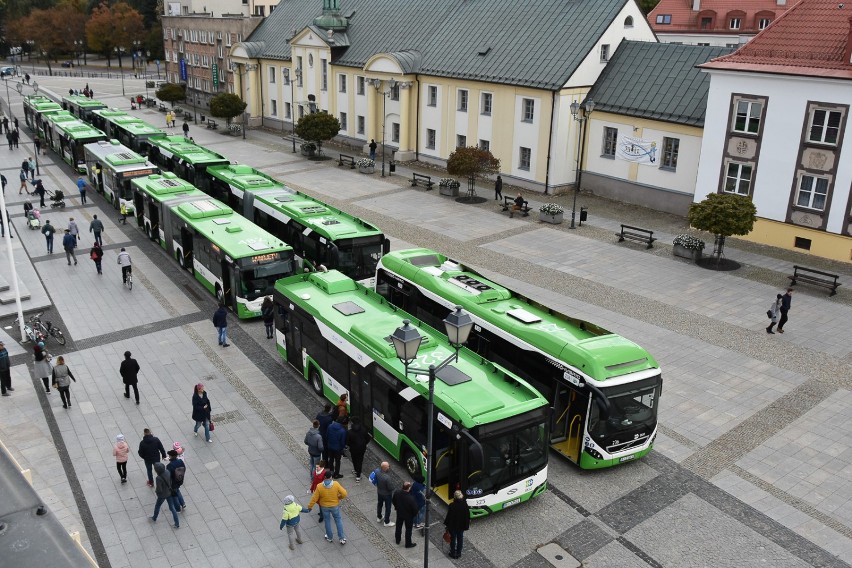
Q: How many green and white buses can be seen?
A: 10